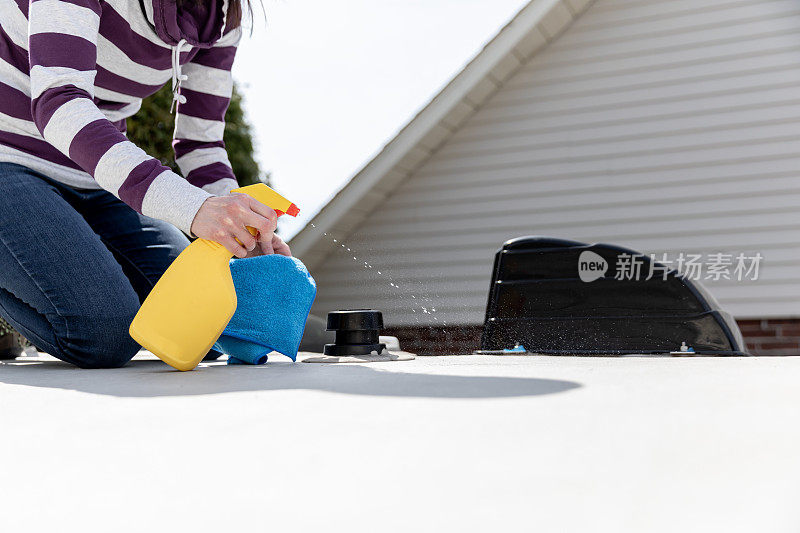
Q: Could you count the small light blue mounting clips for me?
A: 2